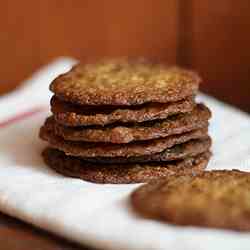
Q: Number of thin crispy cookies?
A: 7